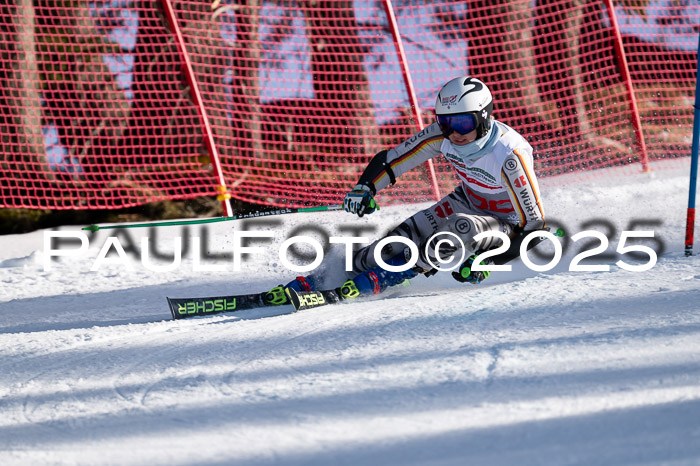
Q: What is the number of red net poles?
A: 3